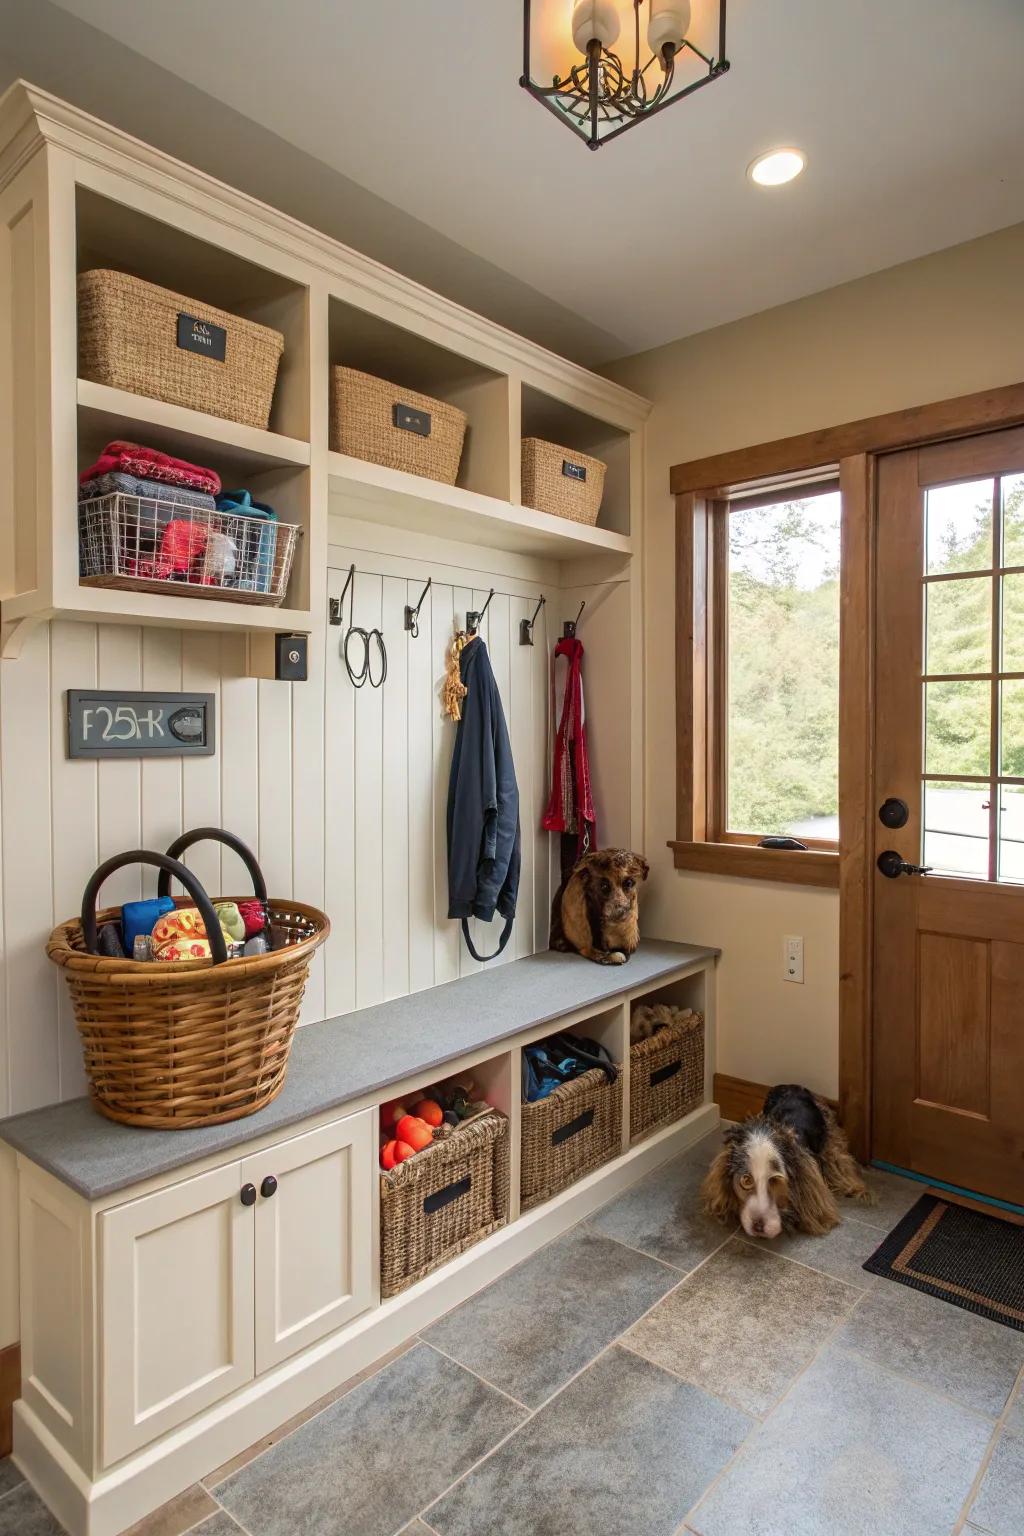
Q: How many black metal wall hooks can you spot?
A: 5